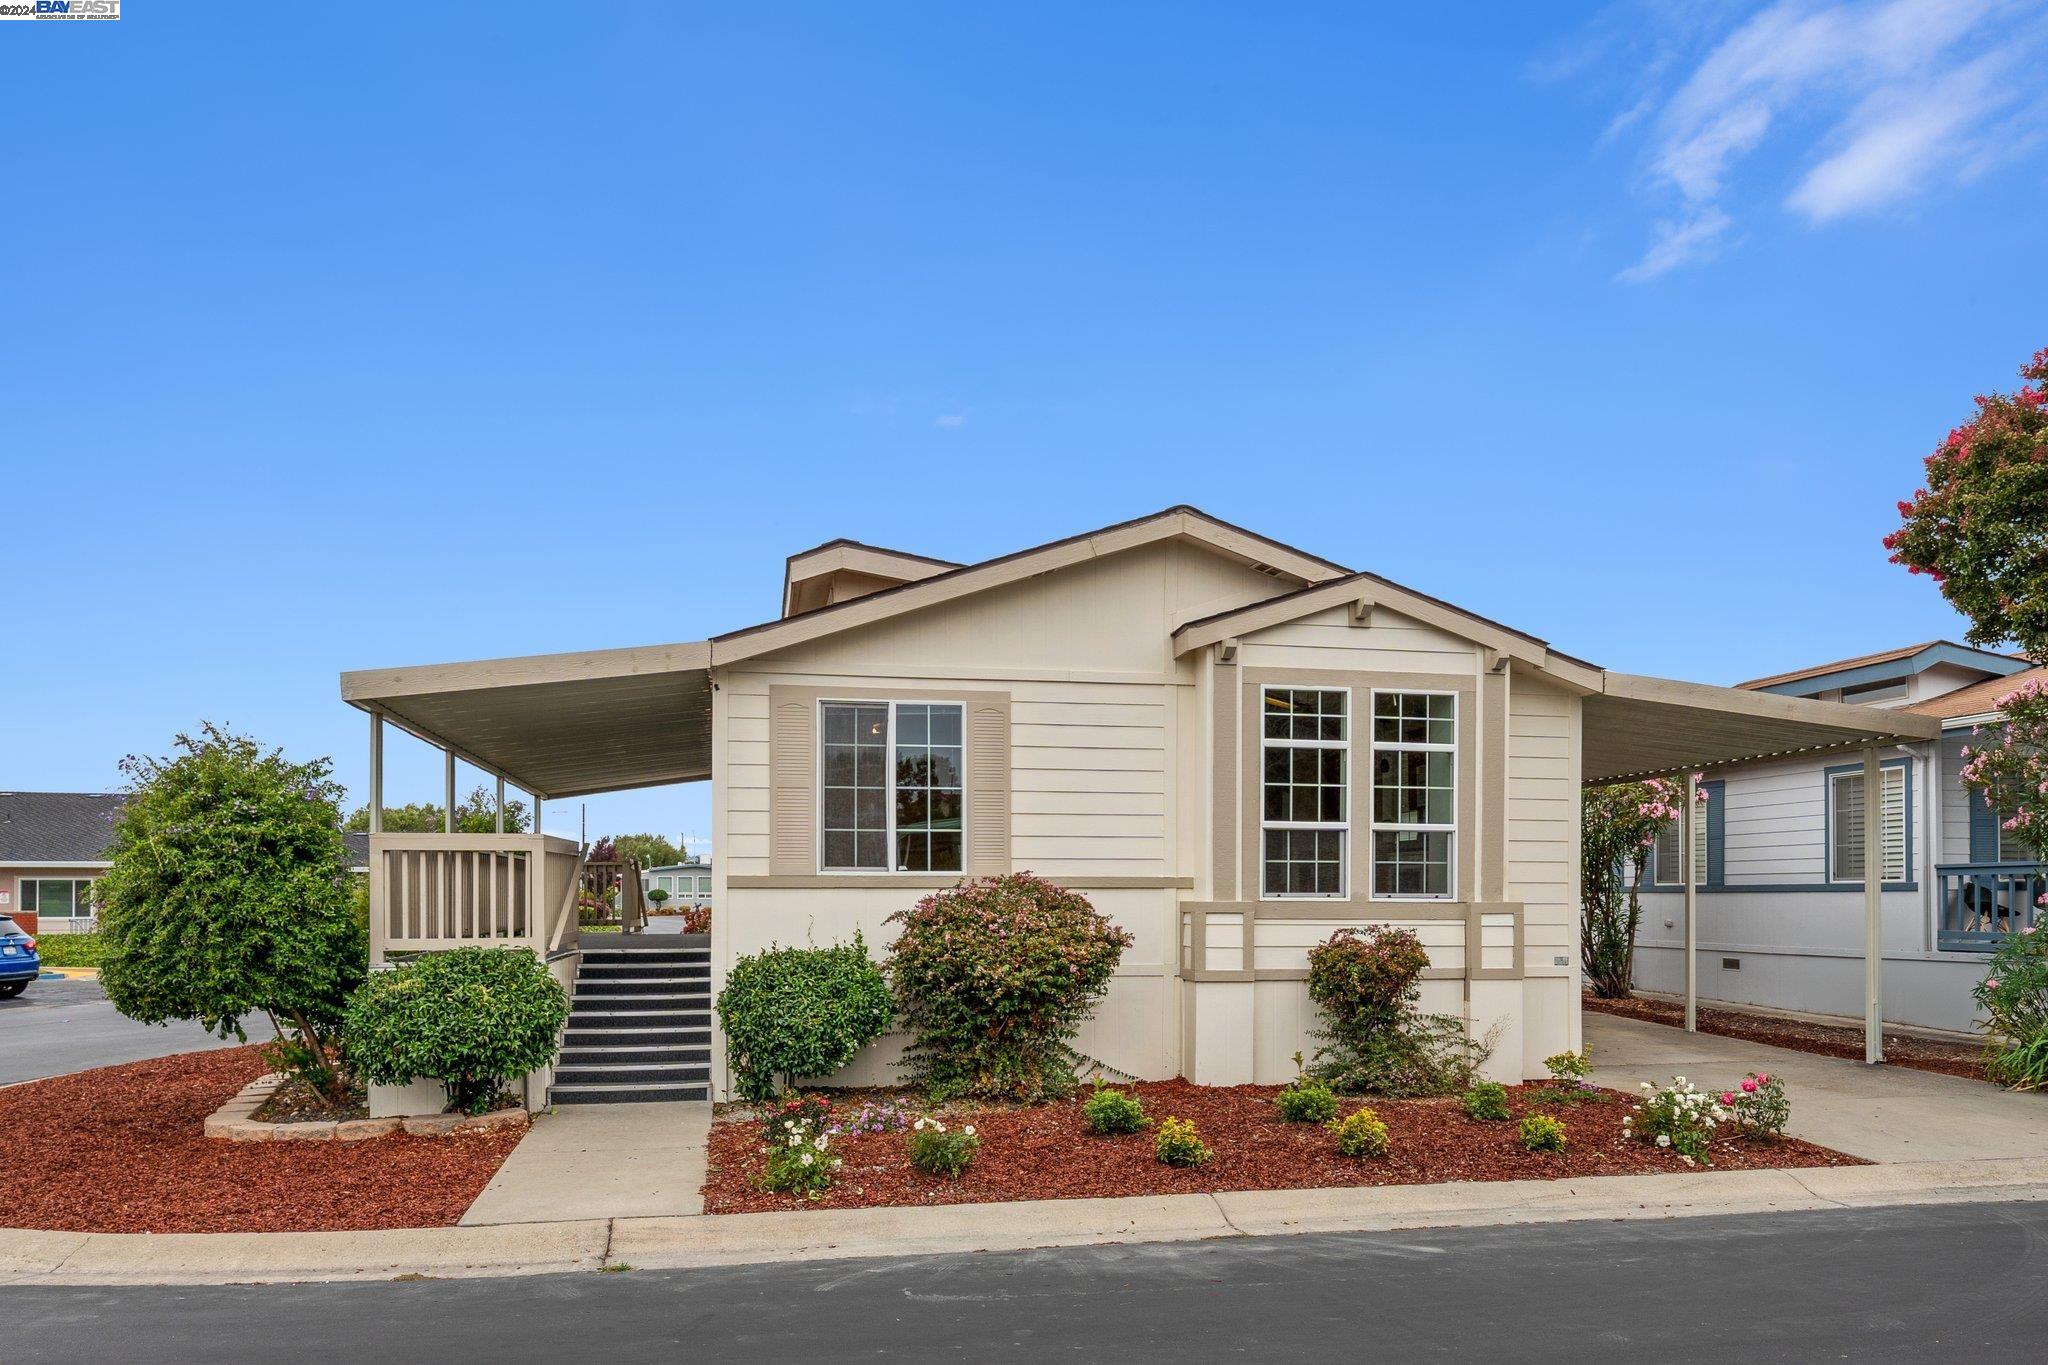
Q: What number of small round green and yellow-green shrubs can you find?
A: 6